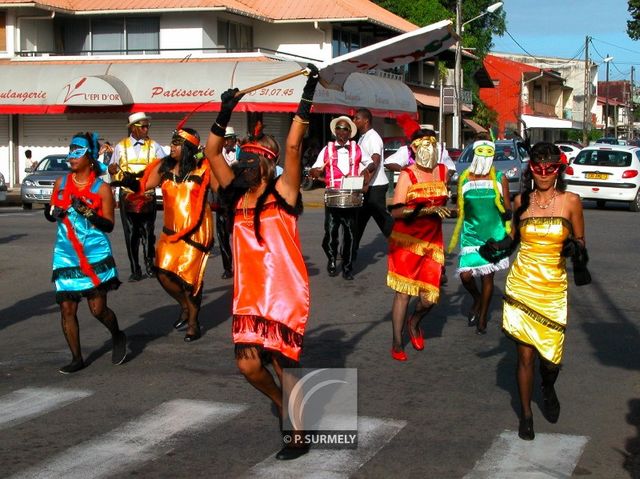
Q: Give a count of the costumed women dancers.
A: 6